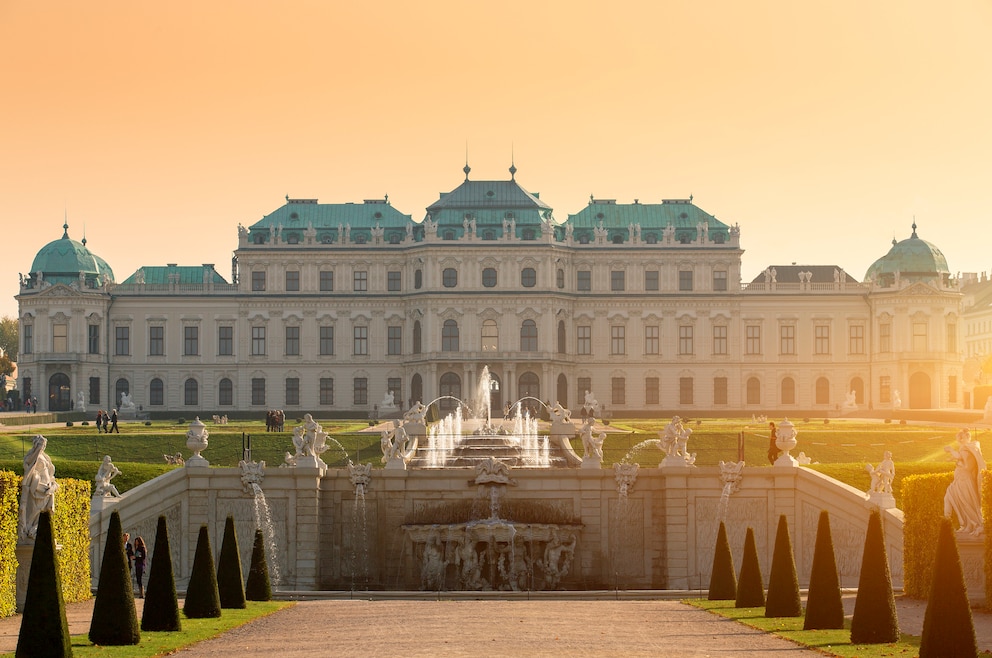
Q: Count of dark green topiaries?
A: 12